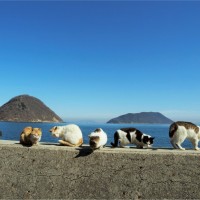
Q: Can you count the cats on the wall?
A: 5